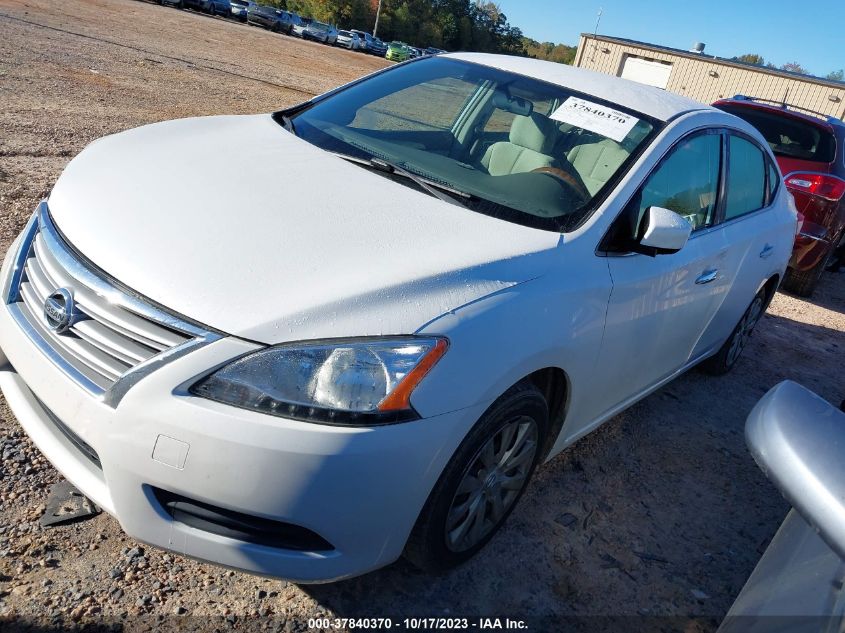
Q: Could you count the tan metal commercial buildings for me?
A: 1